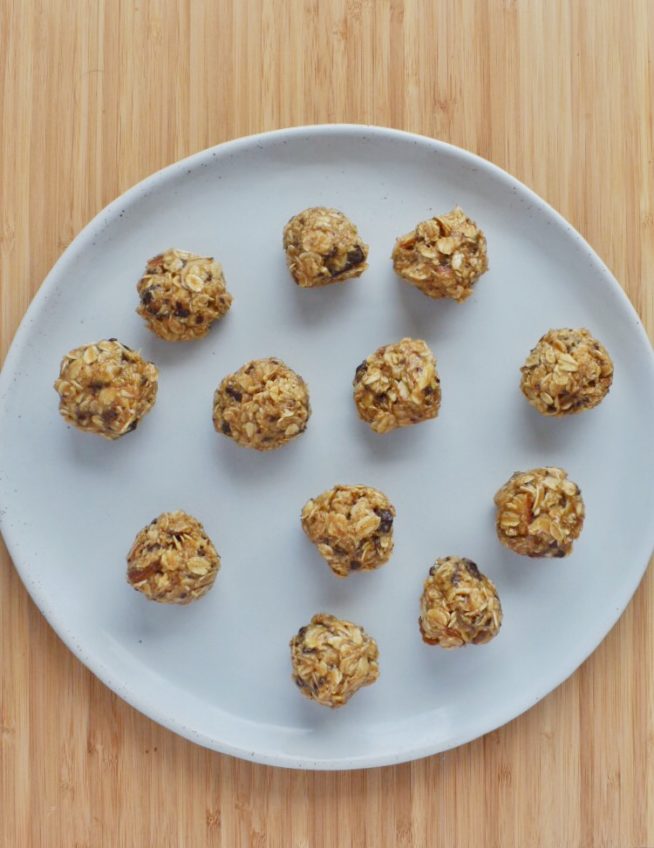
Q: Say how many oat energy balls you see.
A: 12